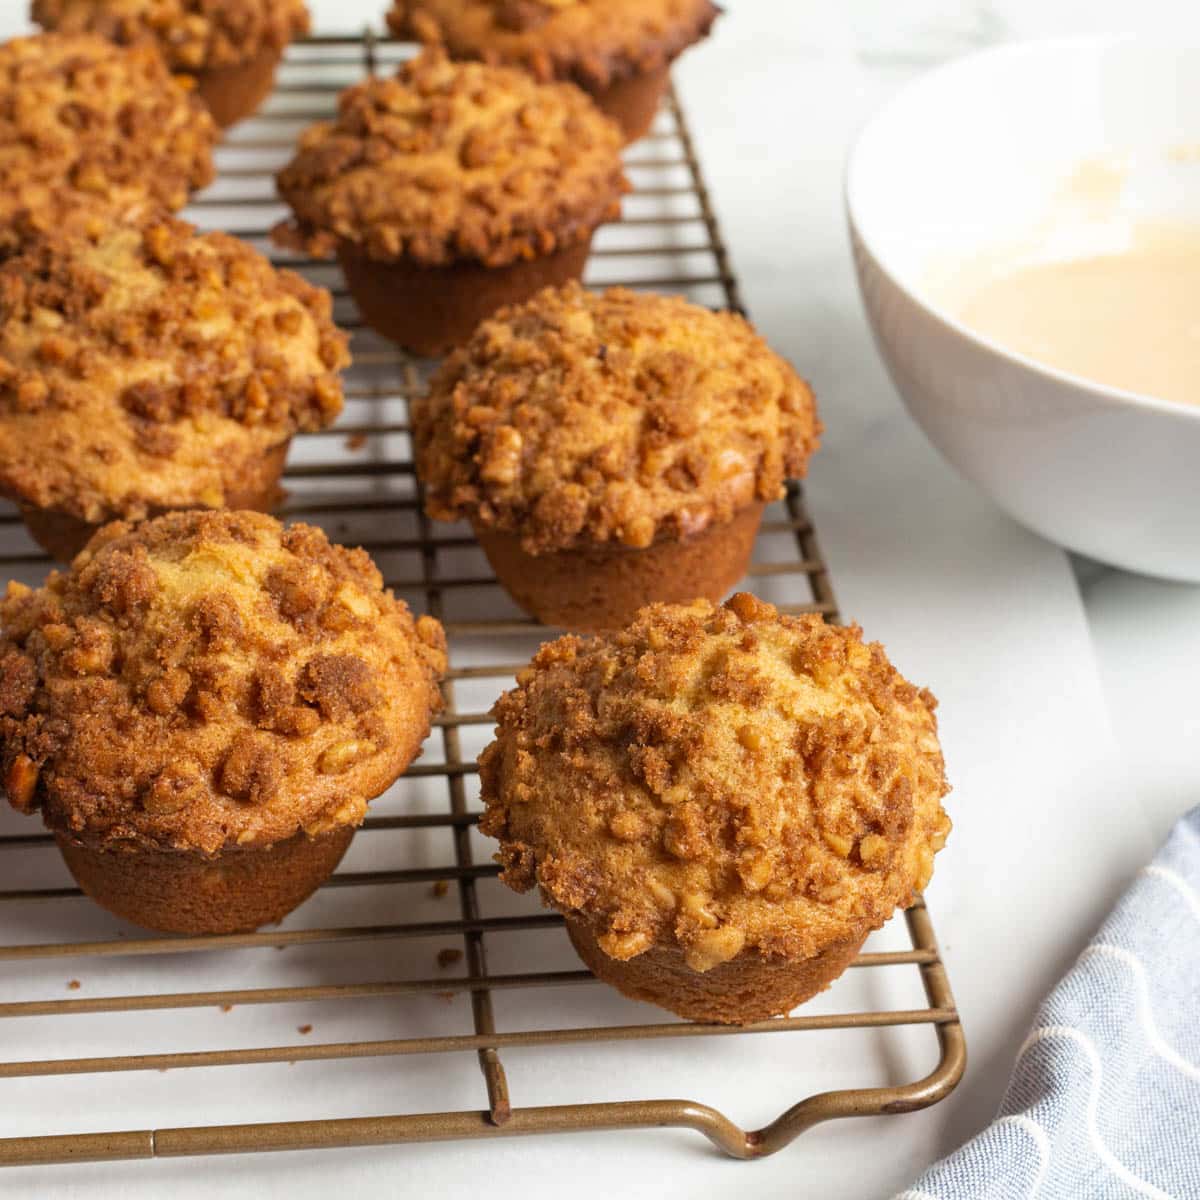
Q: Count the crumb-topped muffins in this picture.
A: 8